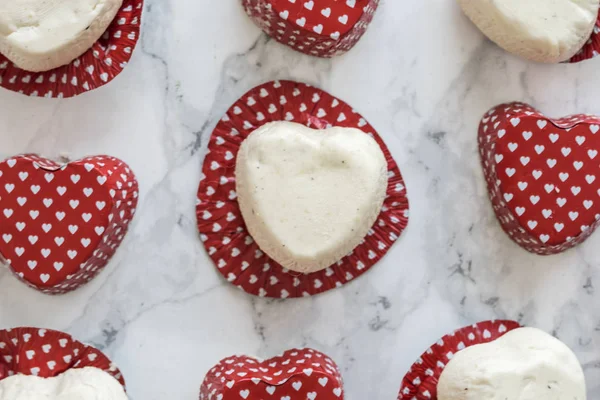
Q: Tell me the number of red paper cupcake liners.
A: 9